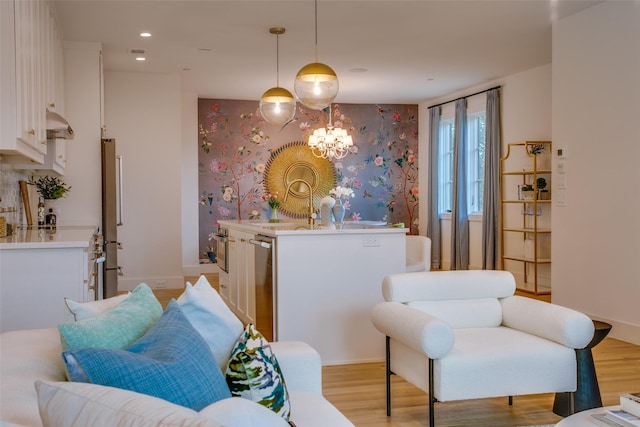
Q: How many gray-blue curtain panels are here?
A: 3